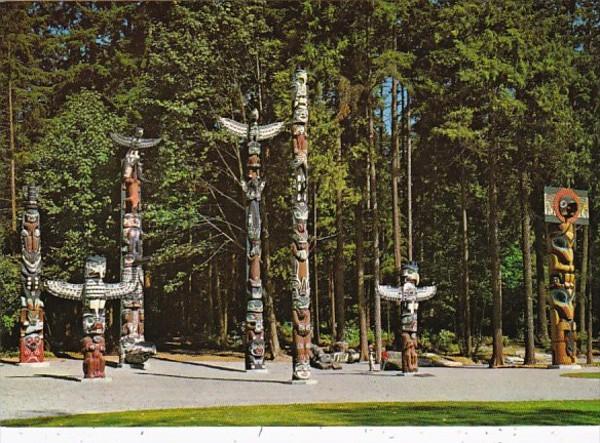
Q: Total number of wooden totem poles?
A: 7